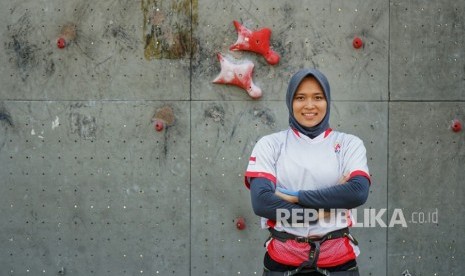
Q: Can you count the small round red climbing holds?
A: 5